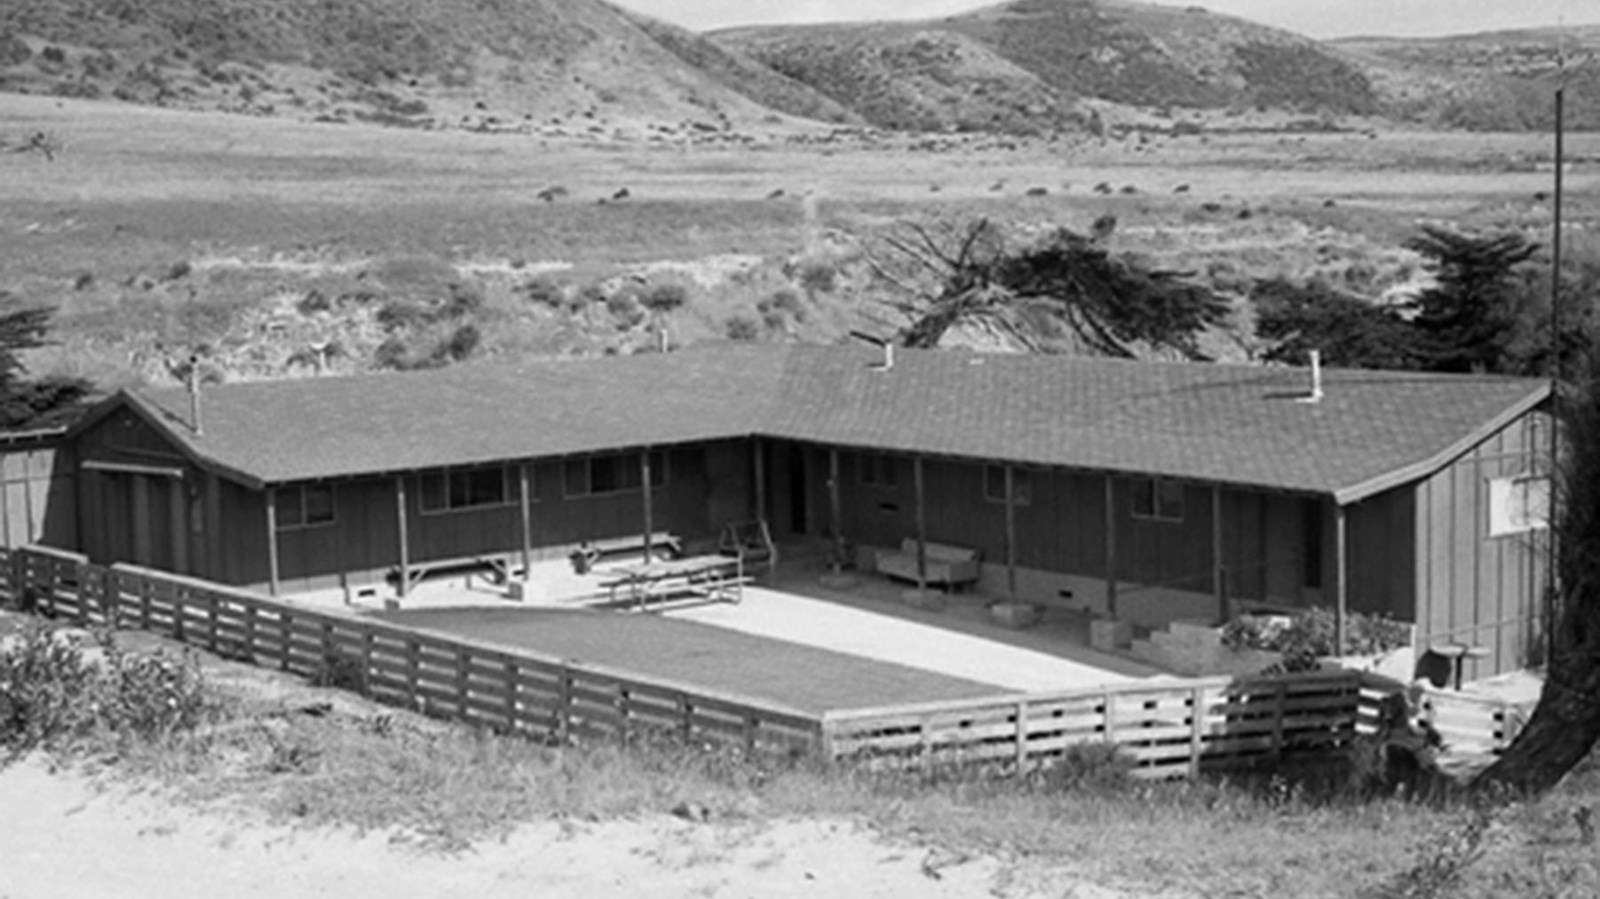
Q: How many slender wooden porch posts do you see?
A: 11